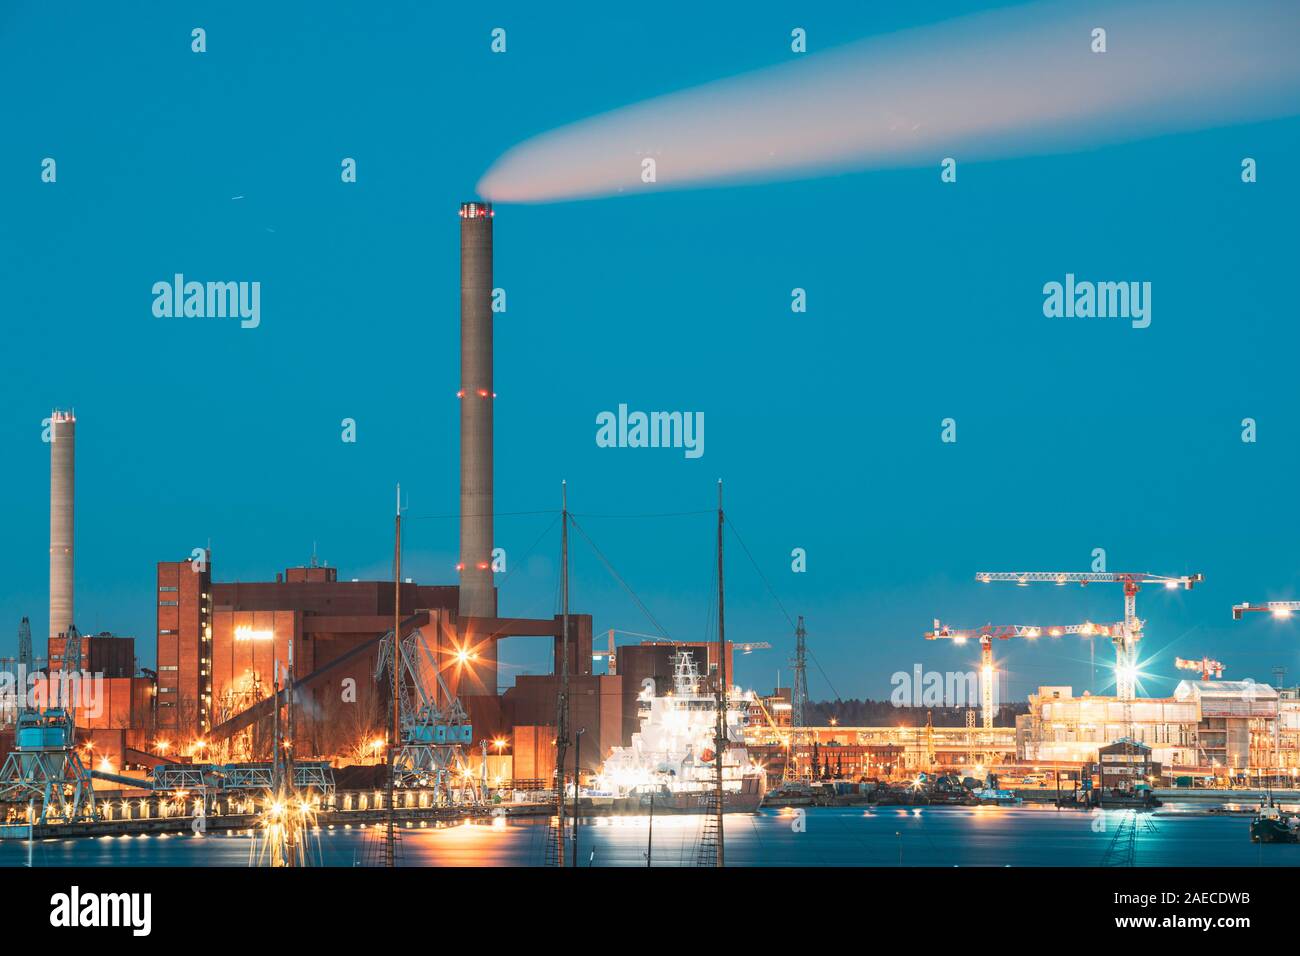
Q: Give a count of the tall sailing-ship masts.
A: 3